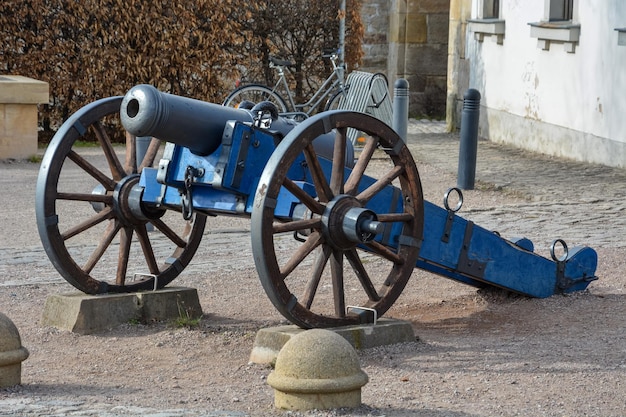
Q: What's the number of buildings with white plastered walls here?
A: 1